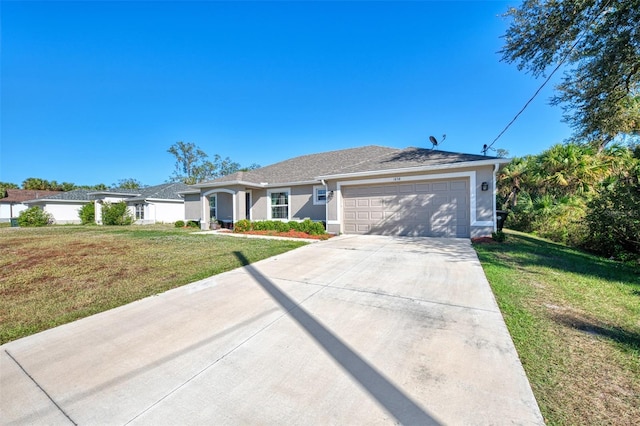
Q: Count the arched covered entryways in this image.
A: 1